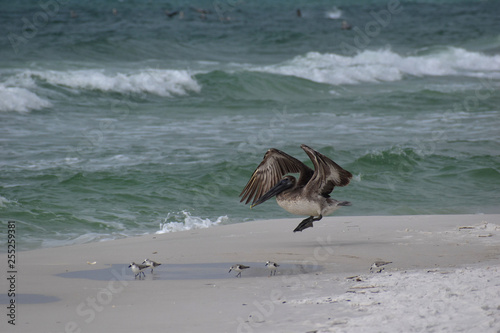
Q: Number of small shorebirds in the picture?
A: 5